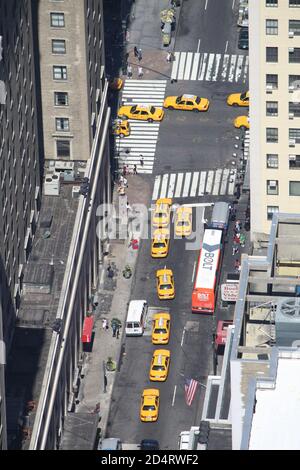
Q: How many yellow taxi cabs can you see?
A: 13